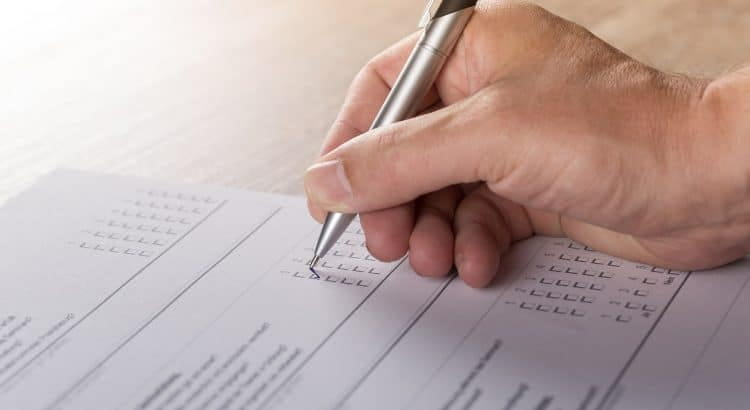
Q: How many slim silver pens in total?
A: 1